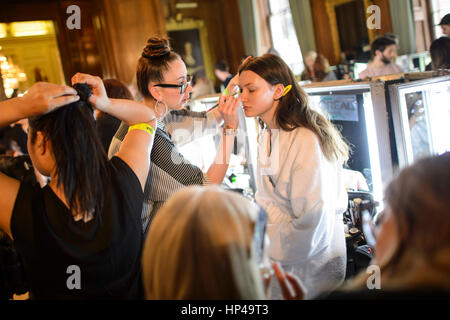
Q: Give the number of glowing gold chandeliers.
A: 1